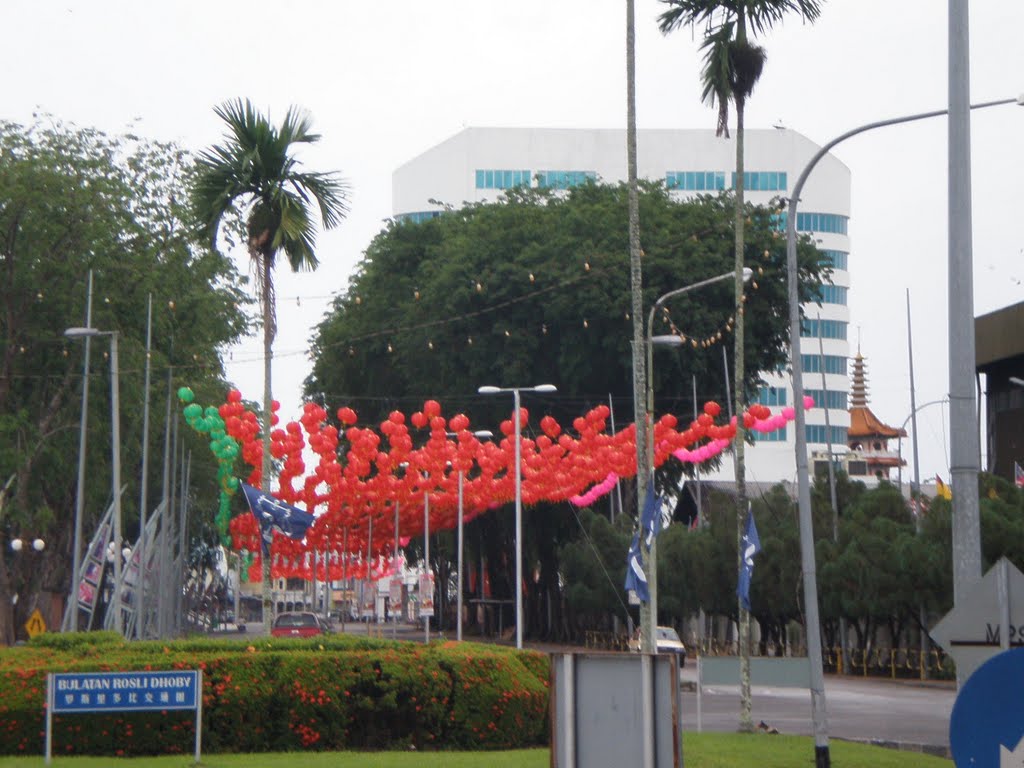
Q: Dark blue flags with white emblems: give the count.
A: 4